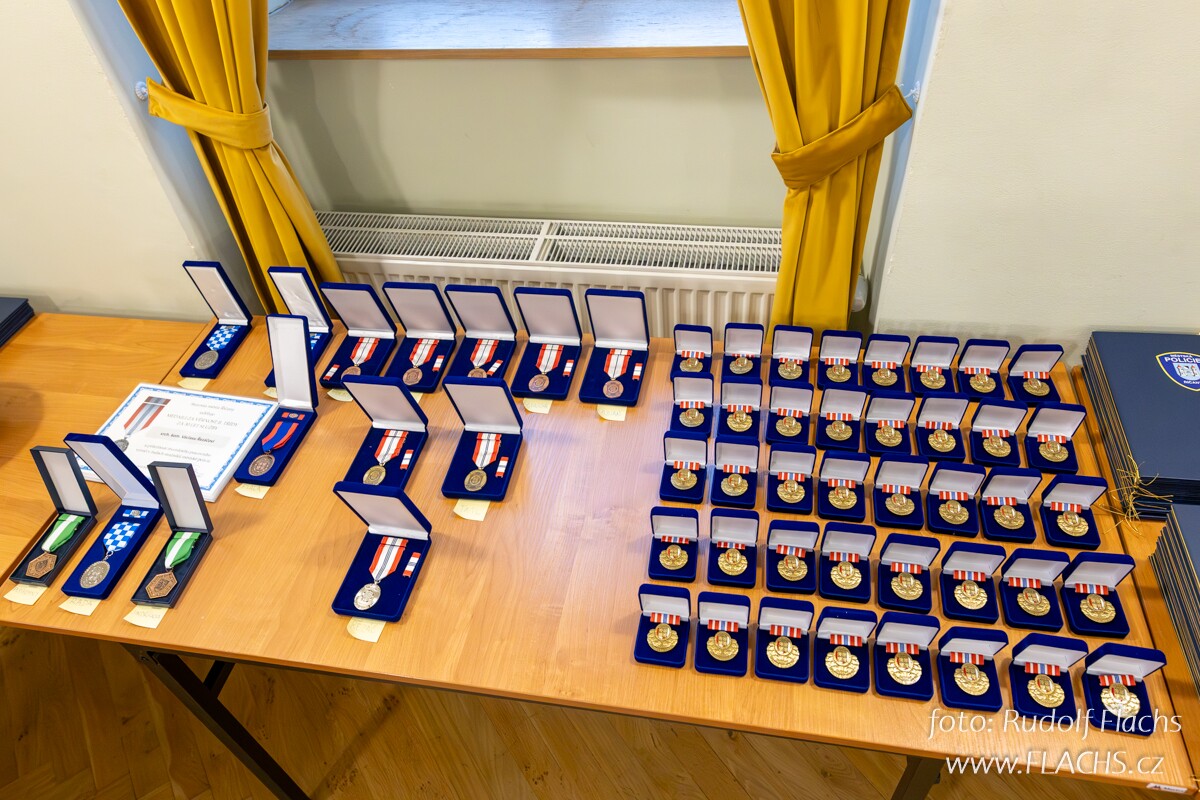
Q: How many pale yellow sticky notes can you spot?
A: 12